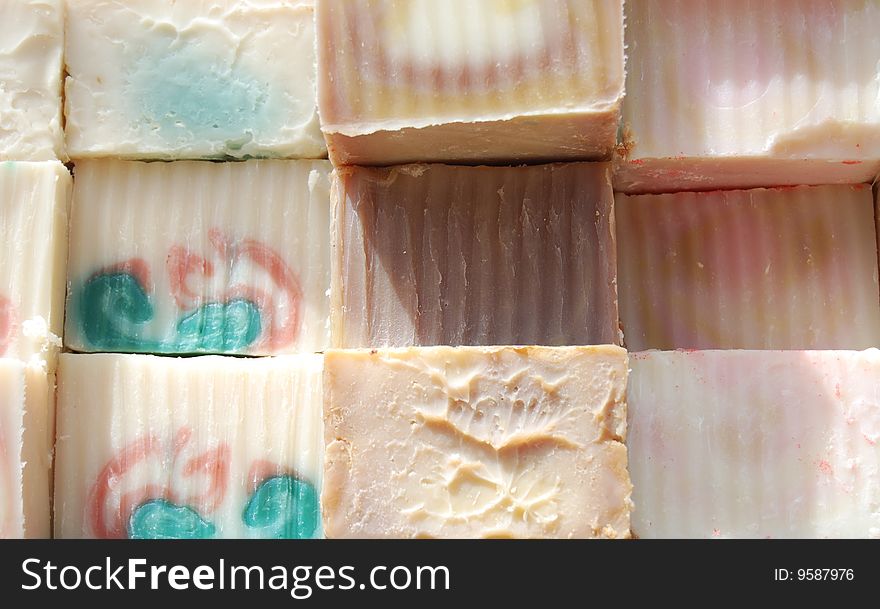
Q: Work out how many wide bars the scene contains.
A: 9